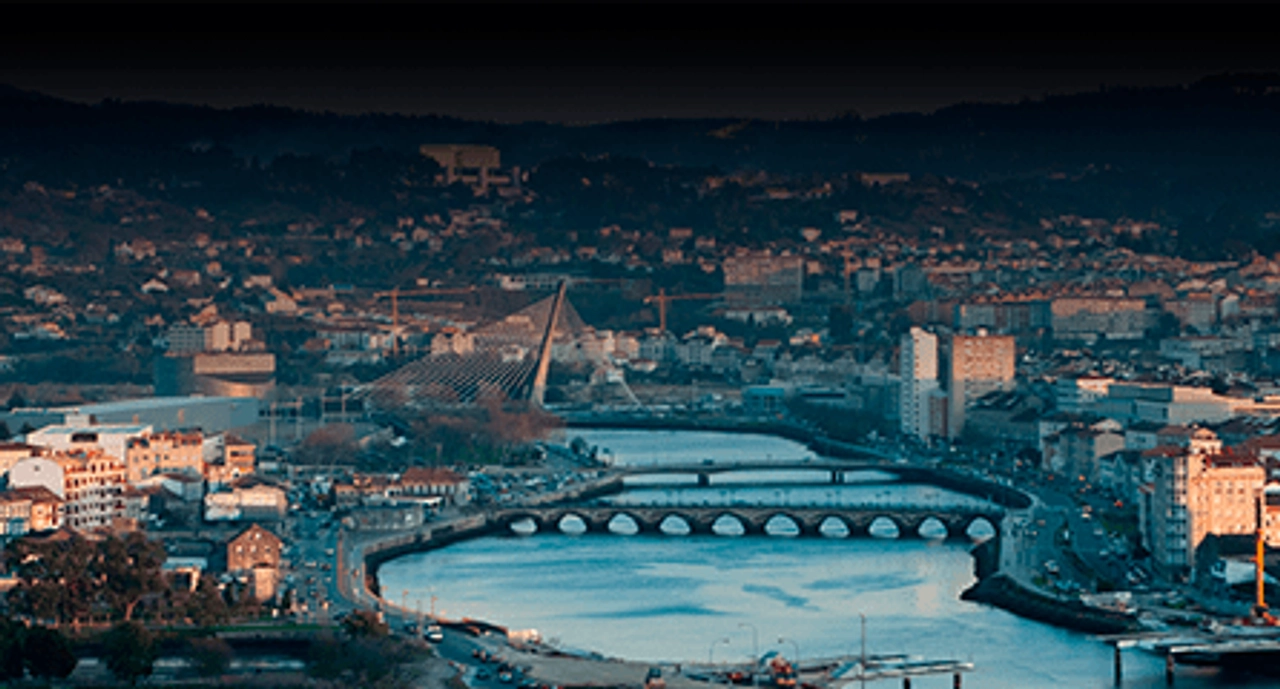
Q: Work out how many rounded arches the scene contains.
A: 10